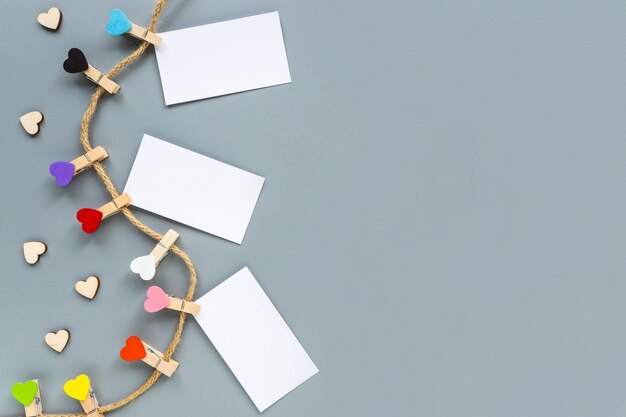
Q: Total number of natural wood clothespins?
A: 9